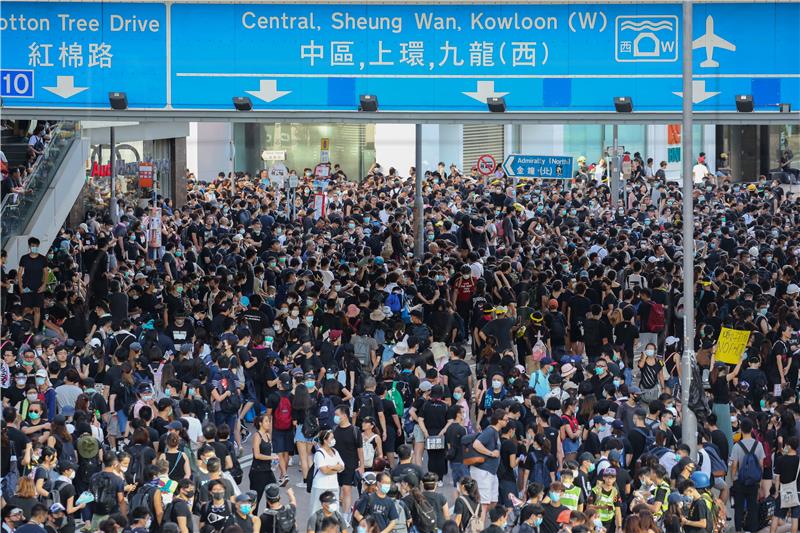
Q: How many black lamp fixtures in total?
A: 6